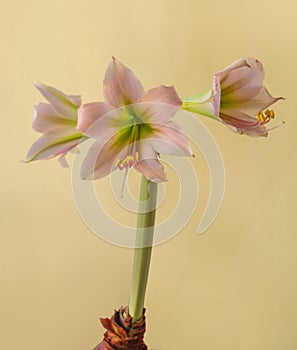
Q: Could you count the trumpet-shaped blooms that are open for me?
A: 3